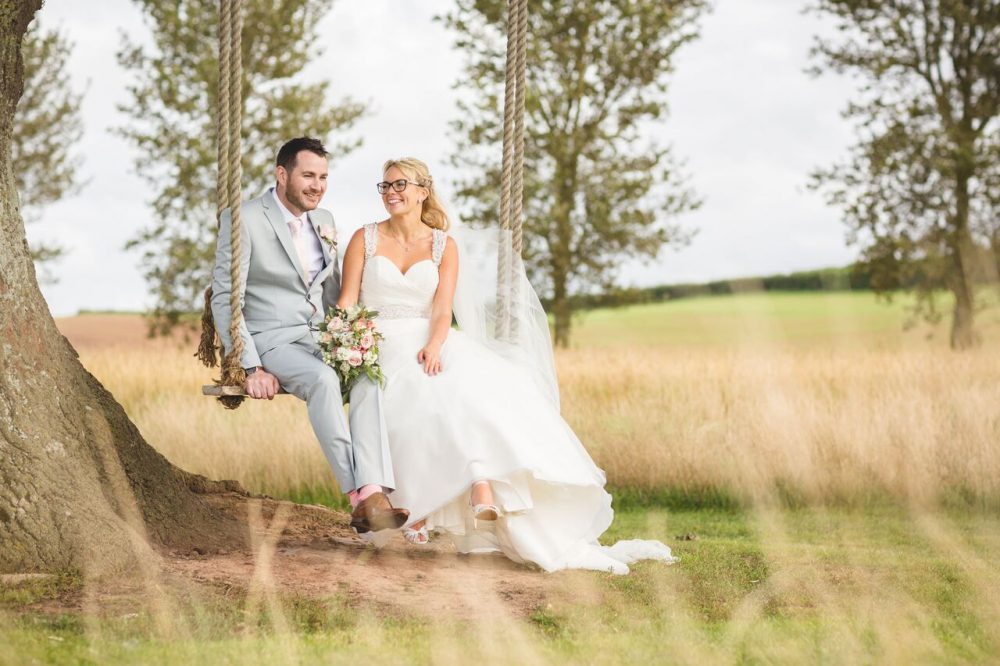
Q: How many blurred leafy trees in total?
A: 4